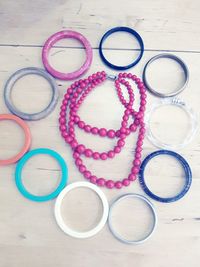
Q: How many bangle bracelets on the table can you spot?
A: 10